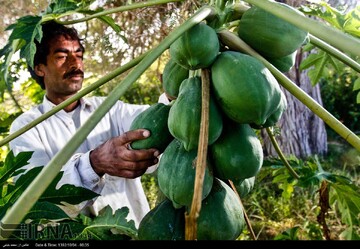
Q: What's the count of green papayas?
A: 13